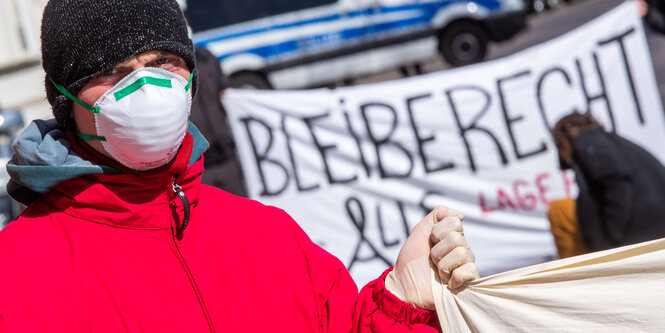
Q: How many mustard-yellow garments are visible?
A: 1